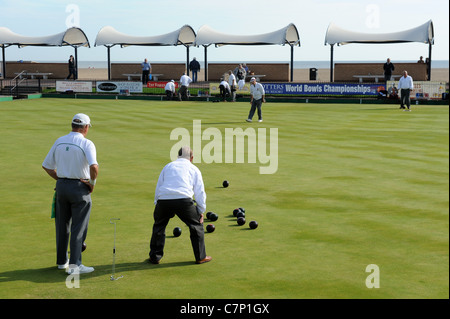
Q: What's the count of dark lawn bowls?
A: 10